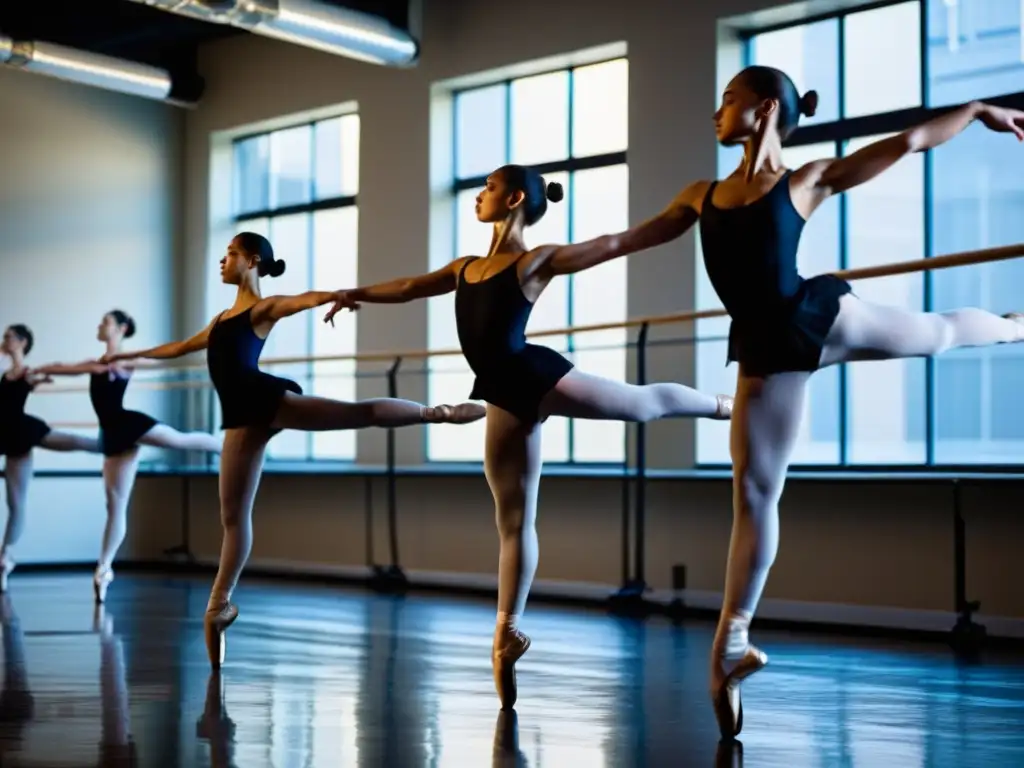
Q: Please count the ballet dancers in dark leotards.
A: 5